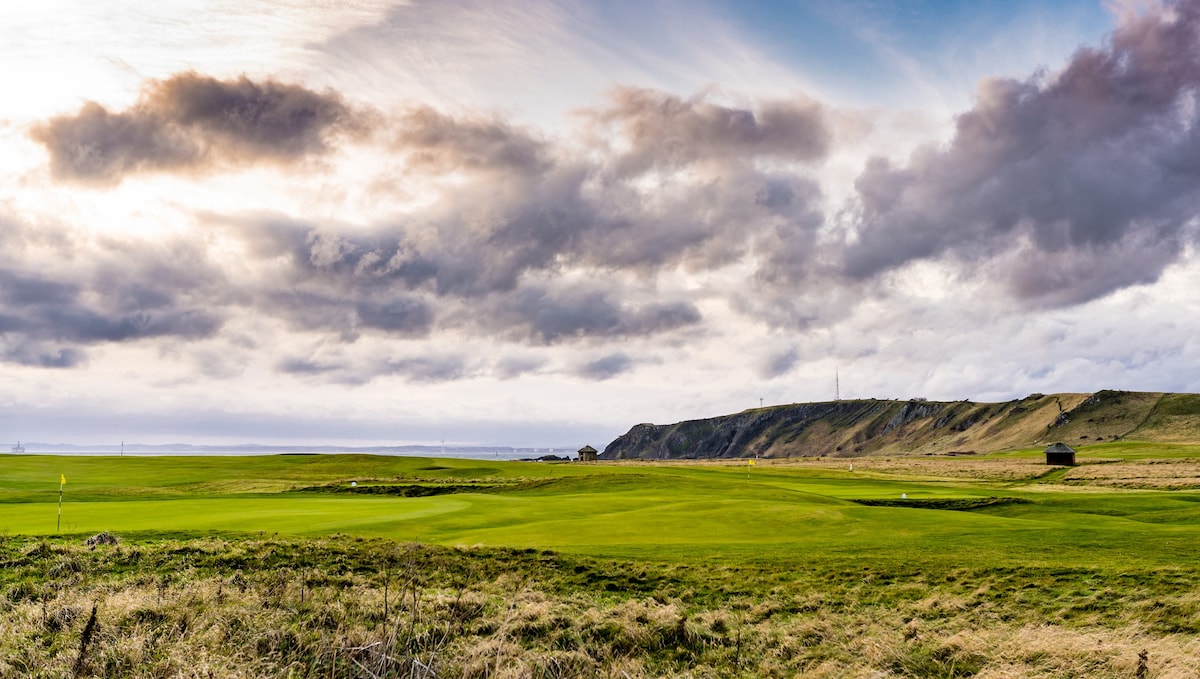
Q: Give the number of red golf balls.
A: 0